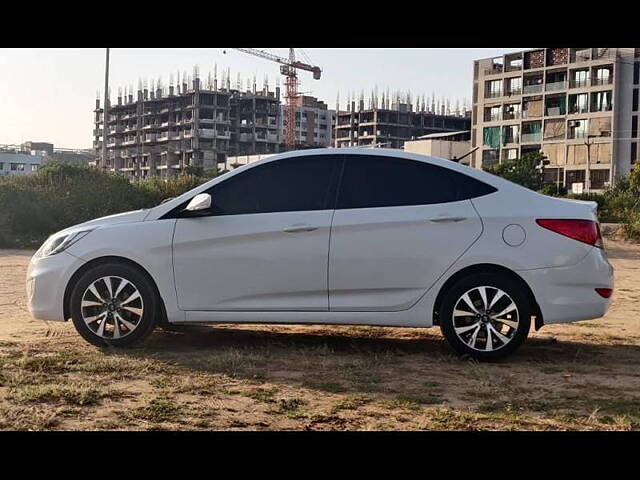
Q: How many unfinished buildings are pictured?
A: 2